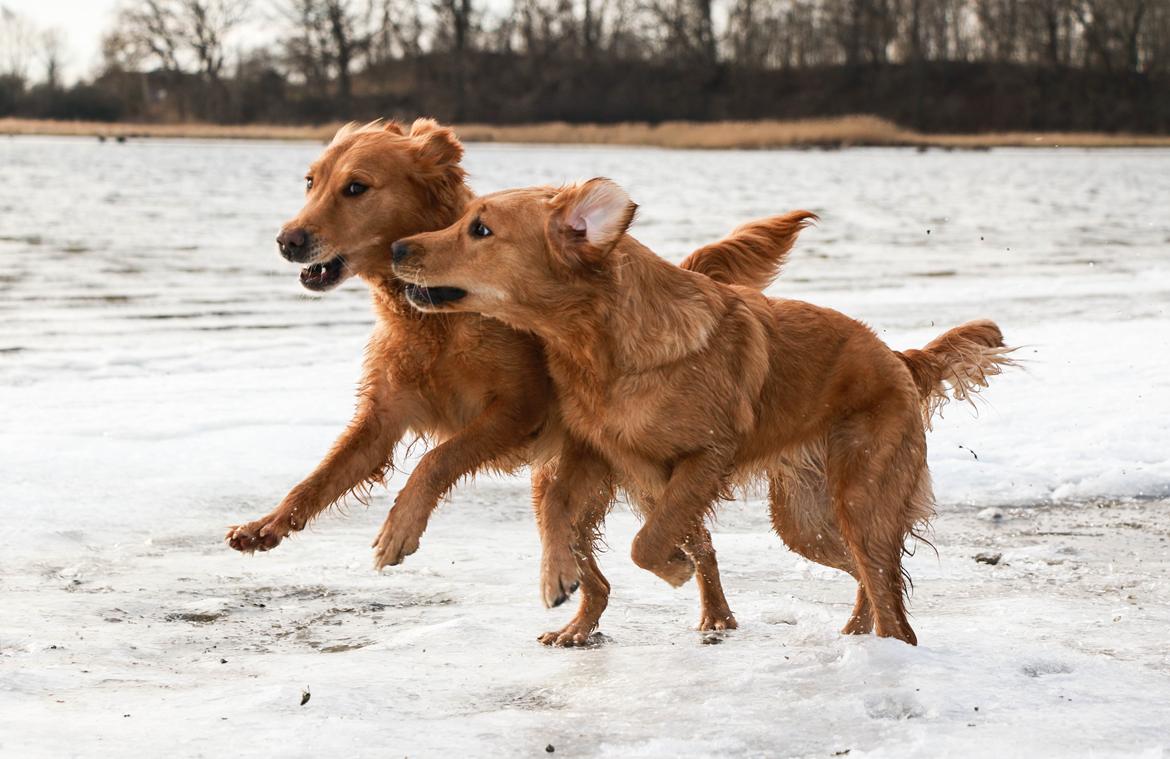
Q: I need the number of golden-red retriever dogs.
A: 2